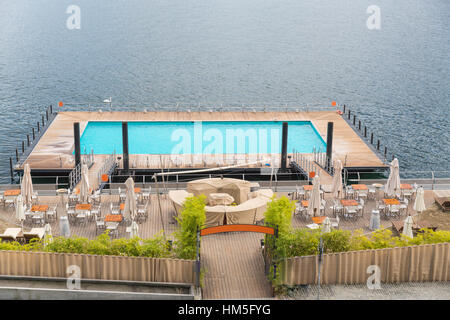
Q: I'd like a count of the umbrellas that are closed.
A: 12